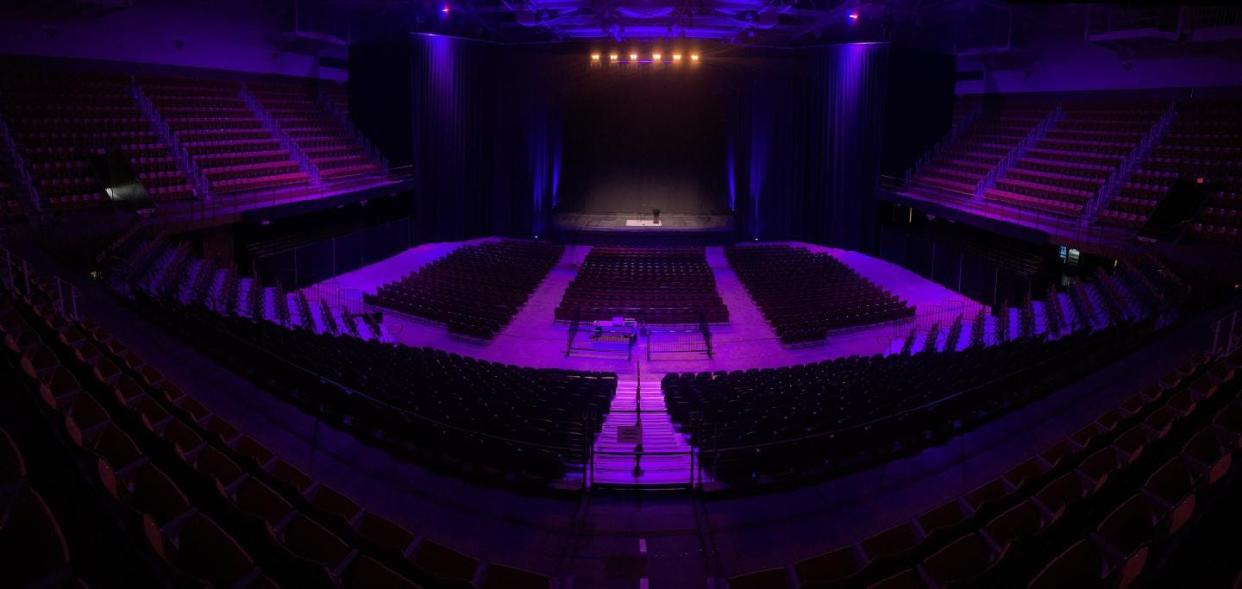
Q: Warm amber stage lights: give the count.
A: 6